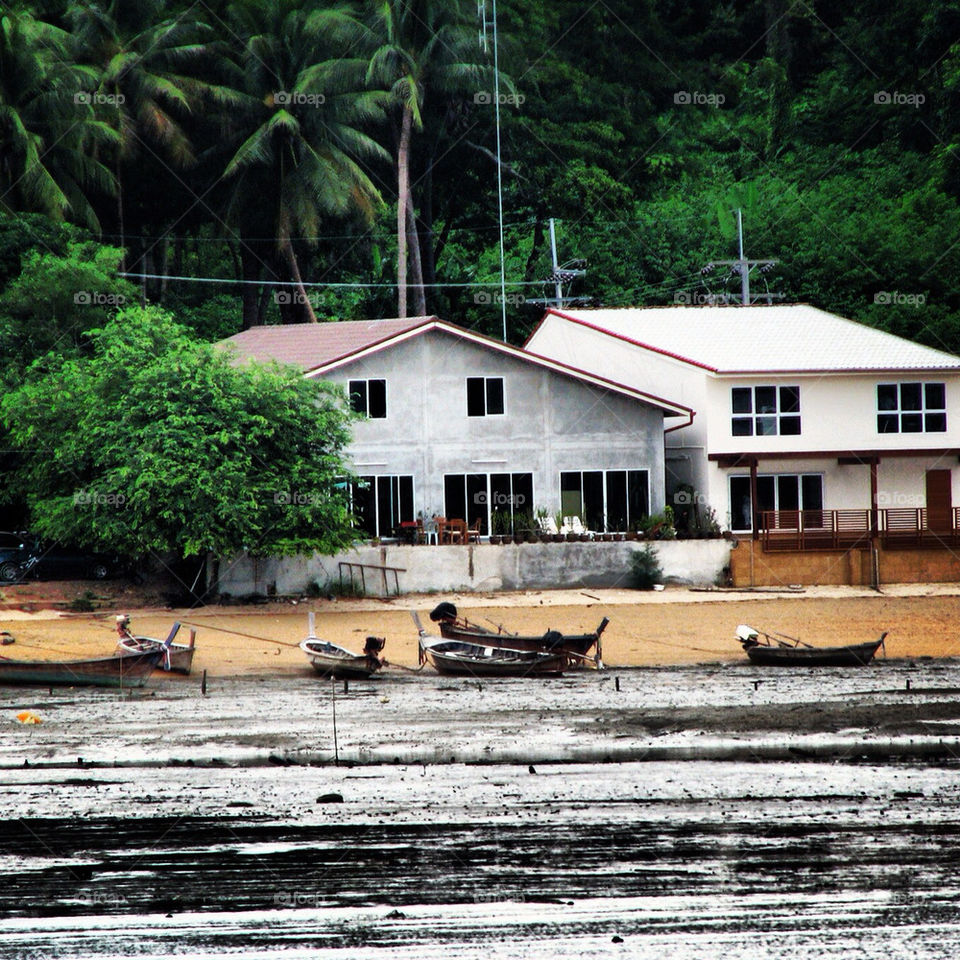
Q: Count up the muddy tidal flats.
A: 1